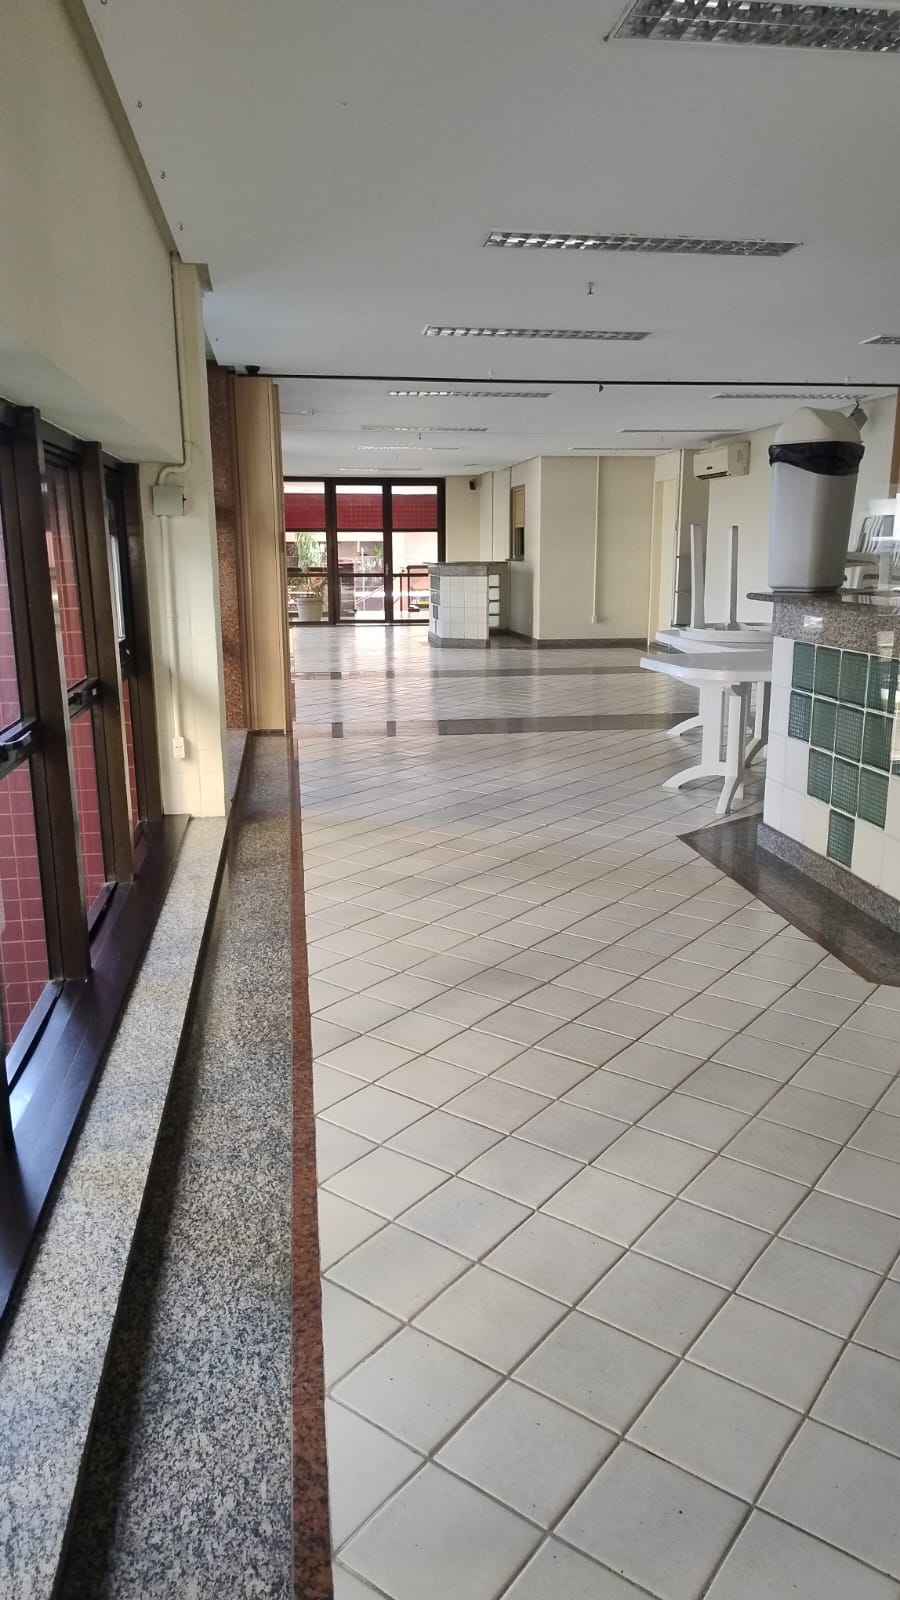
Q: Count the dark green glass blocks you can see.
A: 12